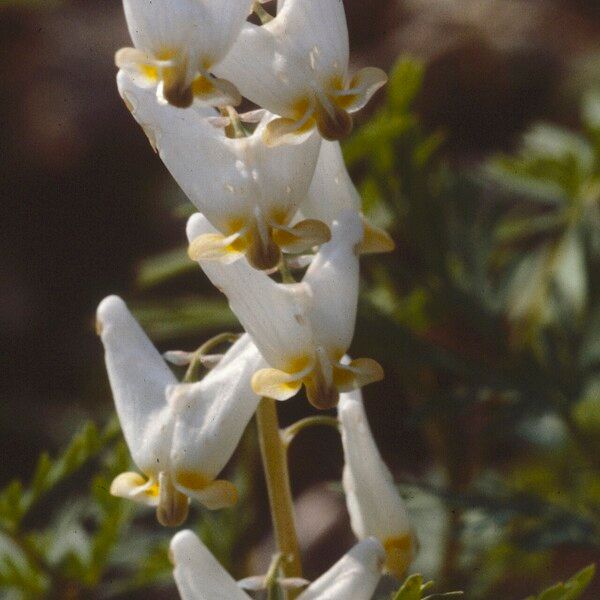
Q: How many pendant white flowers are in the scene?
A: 8